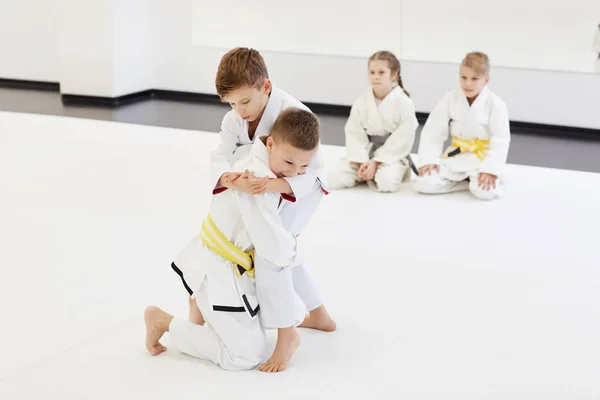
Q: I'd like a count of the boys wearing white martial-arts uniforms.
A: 3